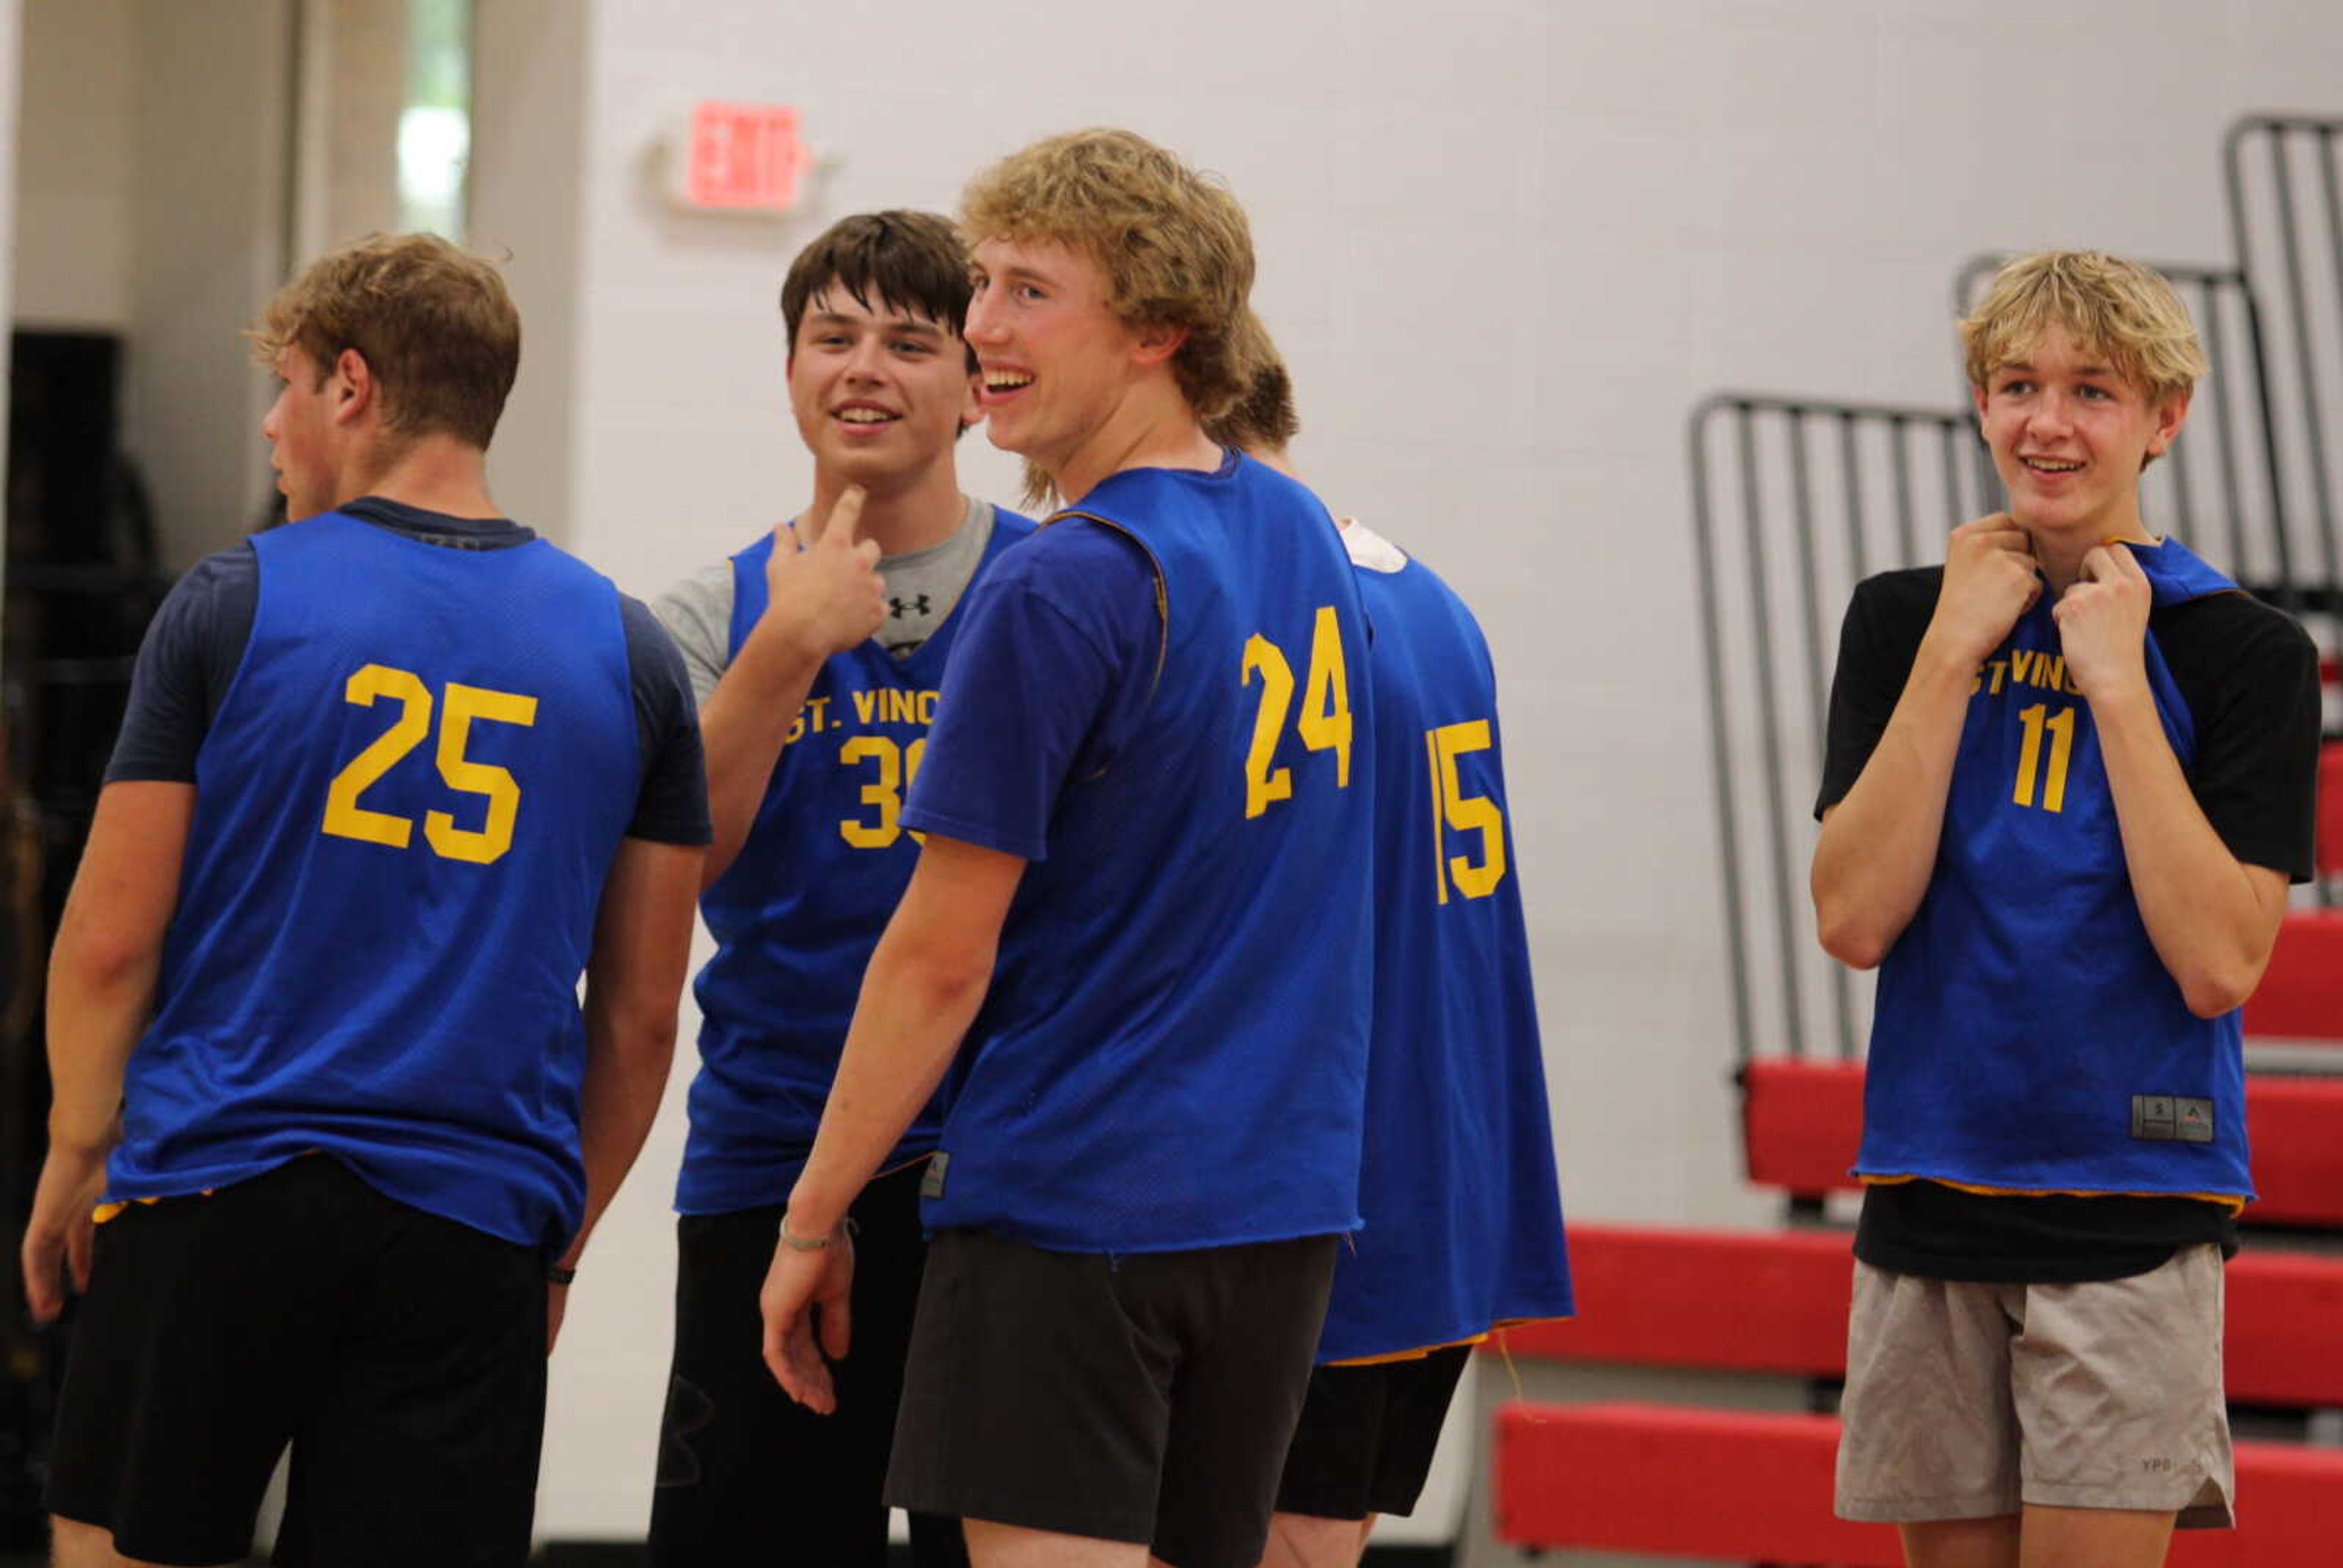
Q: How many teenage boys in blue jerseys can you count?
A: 5